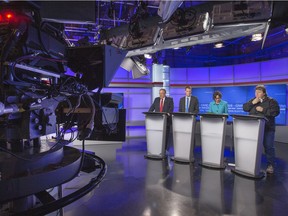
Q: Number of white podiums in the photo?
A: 4